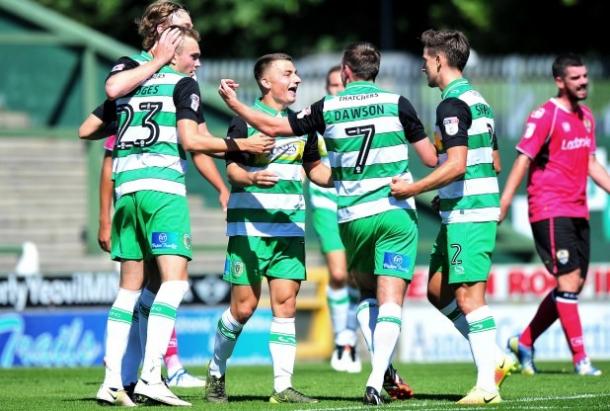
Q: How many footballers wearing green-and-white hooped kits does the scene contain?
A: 6